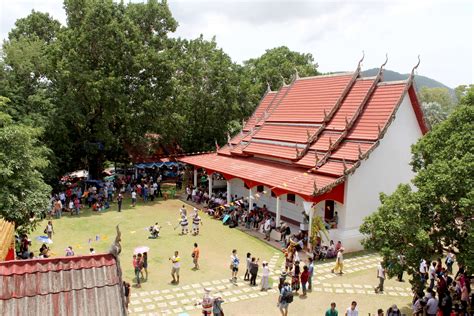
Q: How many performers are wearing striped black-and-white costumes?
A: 2